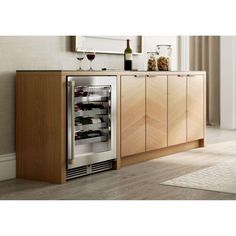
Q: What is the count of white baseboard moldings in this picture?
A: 1